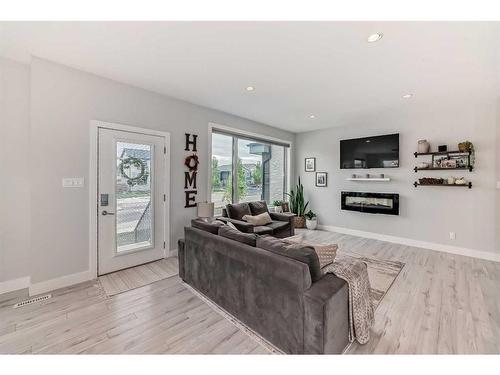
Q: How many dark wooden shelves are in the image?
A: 3